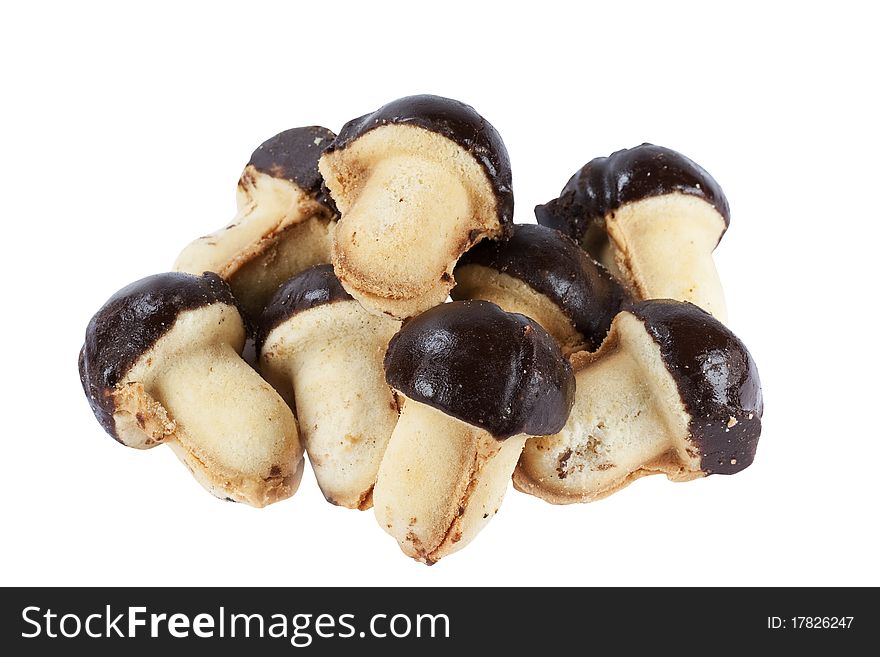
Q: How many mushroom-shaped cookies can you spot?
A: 8